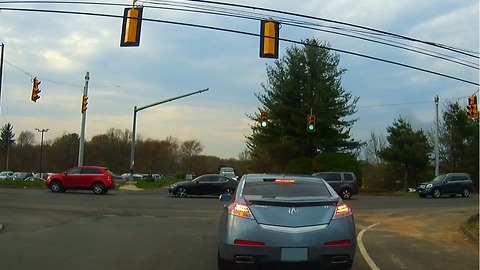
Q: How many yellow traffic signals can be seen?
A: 7